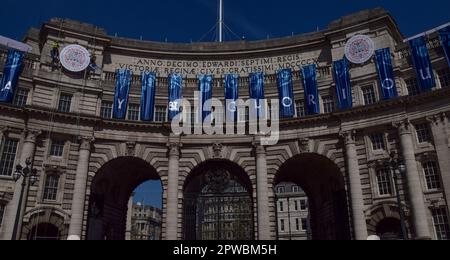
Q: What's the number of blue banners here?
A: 13